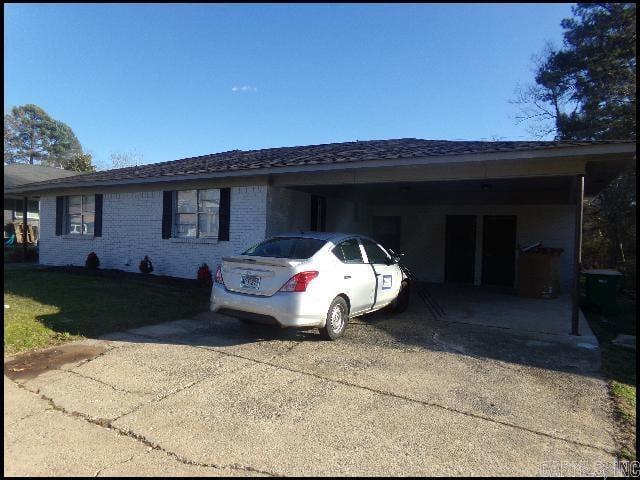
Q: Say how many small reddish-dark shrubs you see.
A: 3